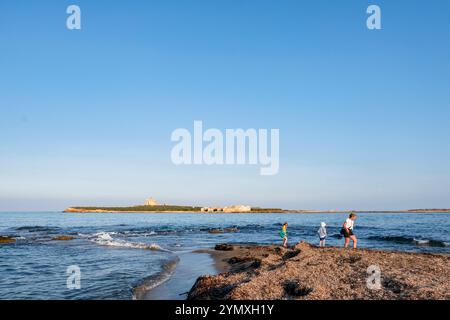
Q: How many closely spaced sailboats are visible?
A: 0